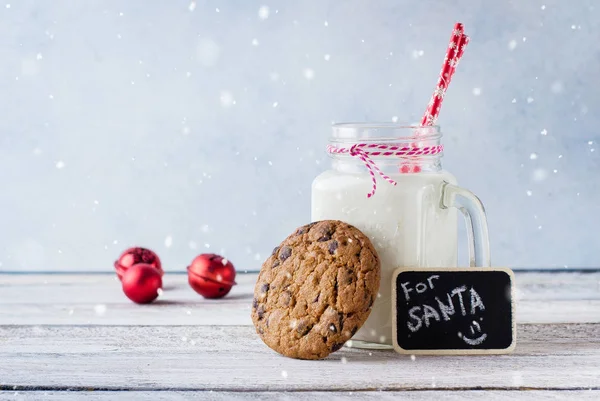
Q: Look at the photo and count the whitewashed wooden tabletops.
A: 1